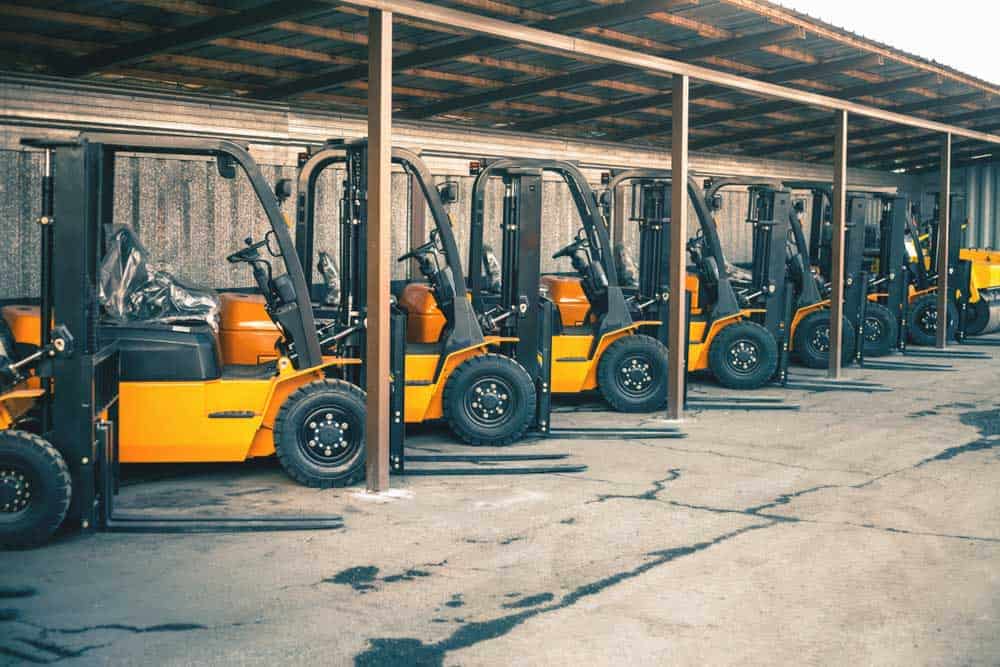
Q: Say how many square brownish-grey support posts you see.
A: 4